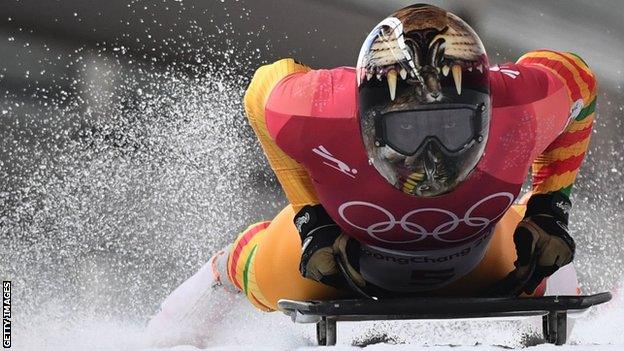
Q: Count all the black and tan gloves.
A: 2